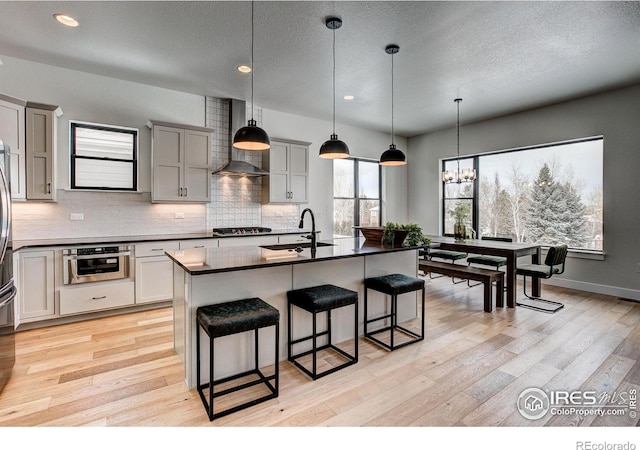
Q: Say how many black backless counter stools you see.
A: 3